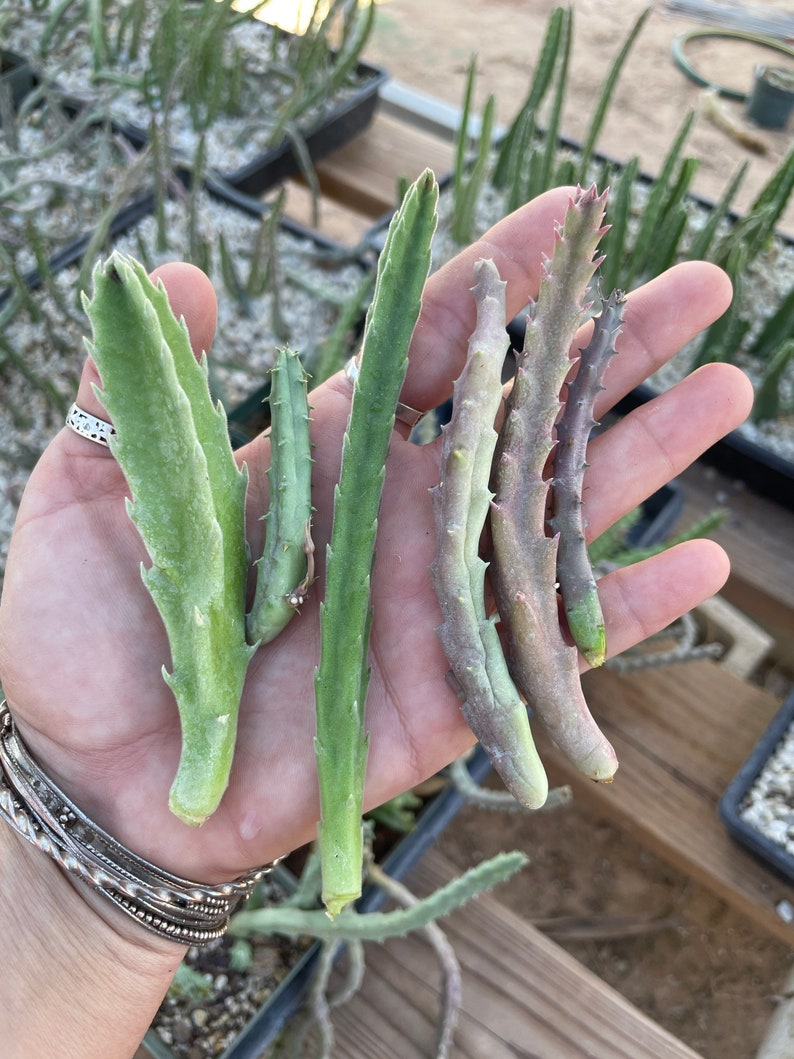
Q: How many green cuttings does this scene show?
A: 3